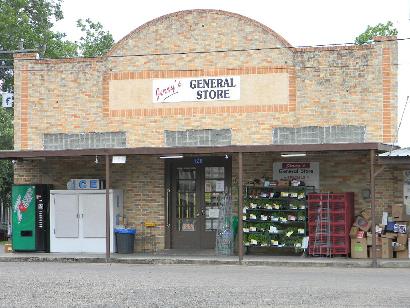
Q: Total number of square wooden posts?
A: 3